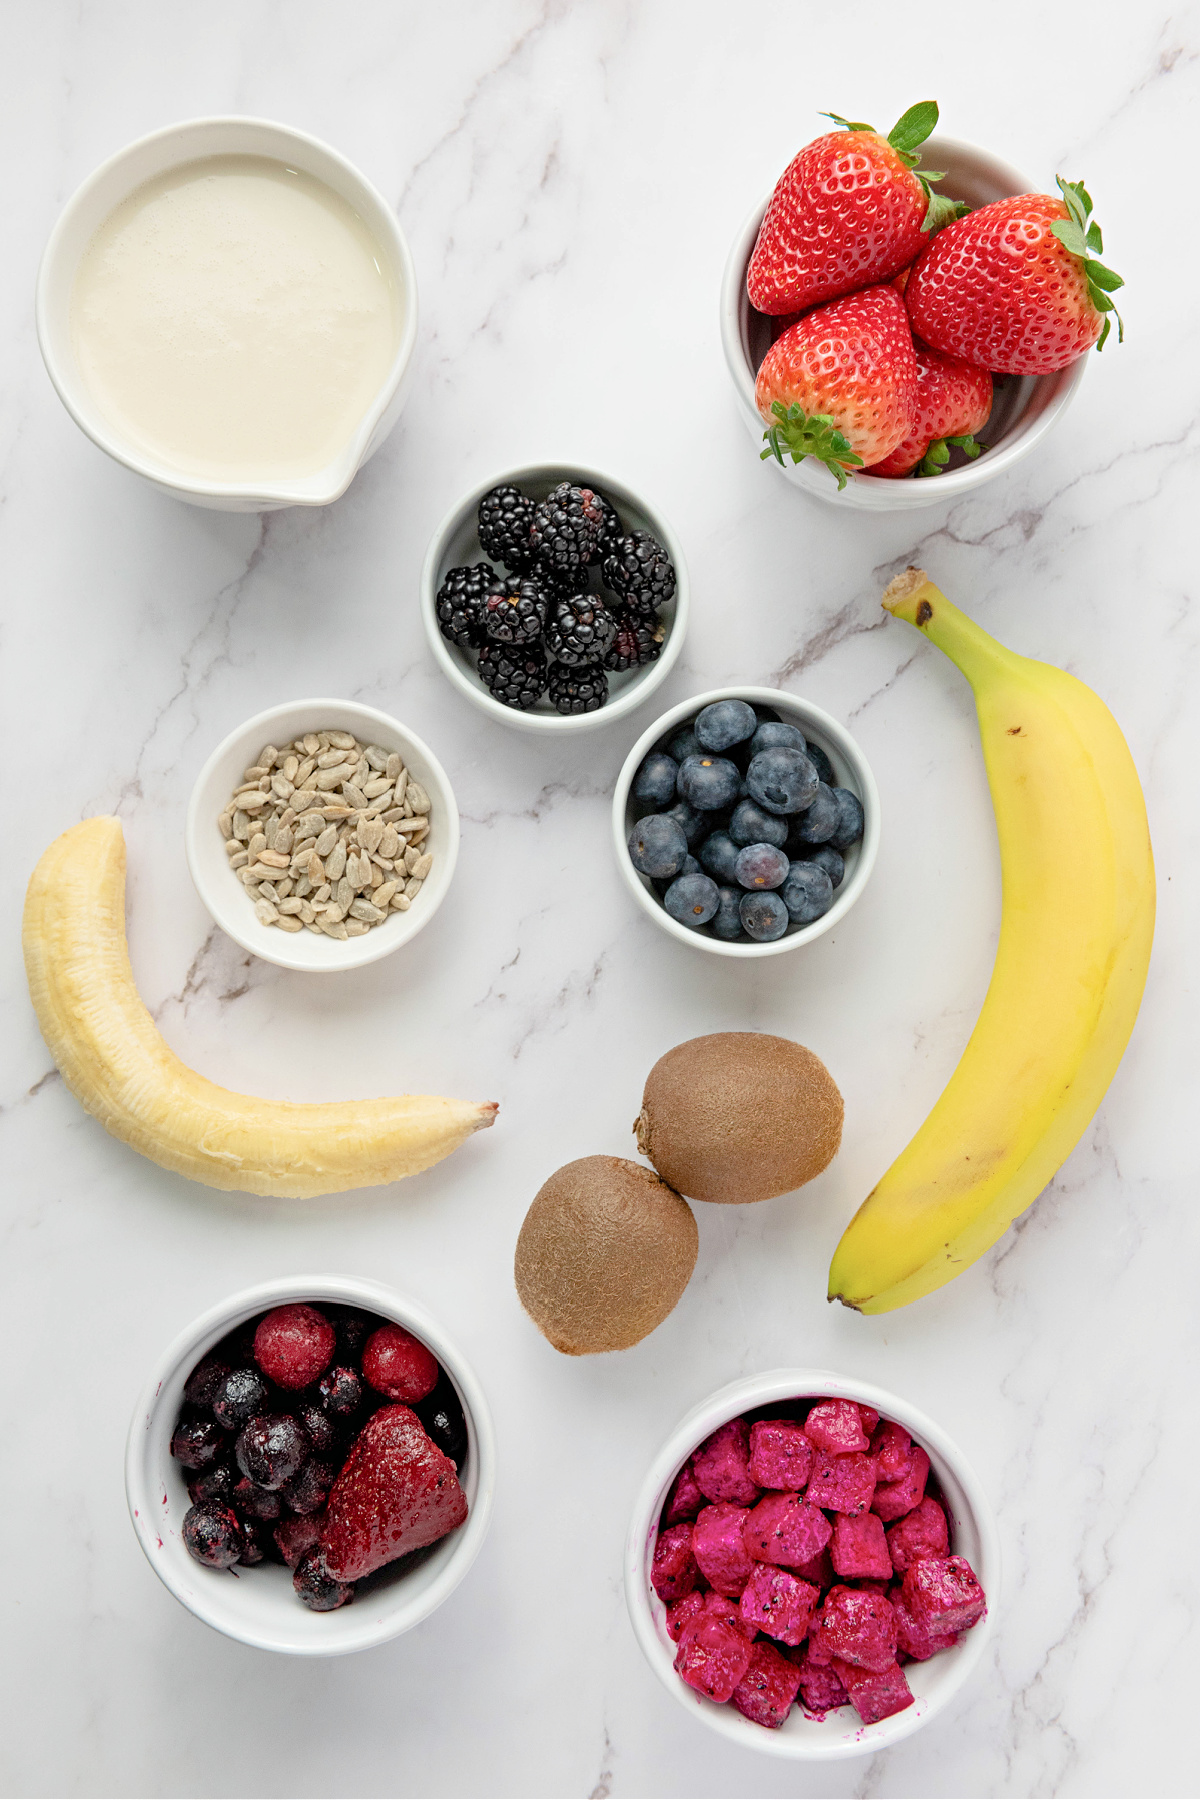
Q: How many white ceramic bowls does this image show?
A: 7